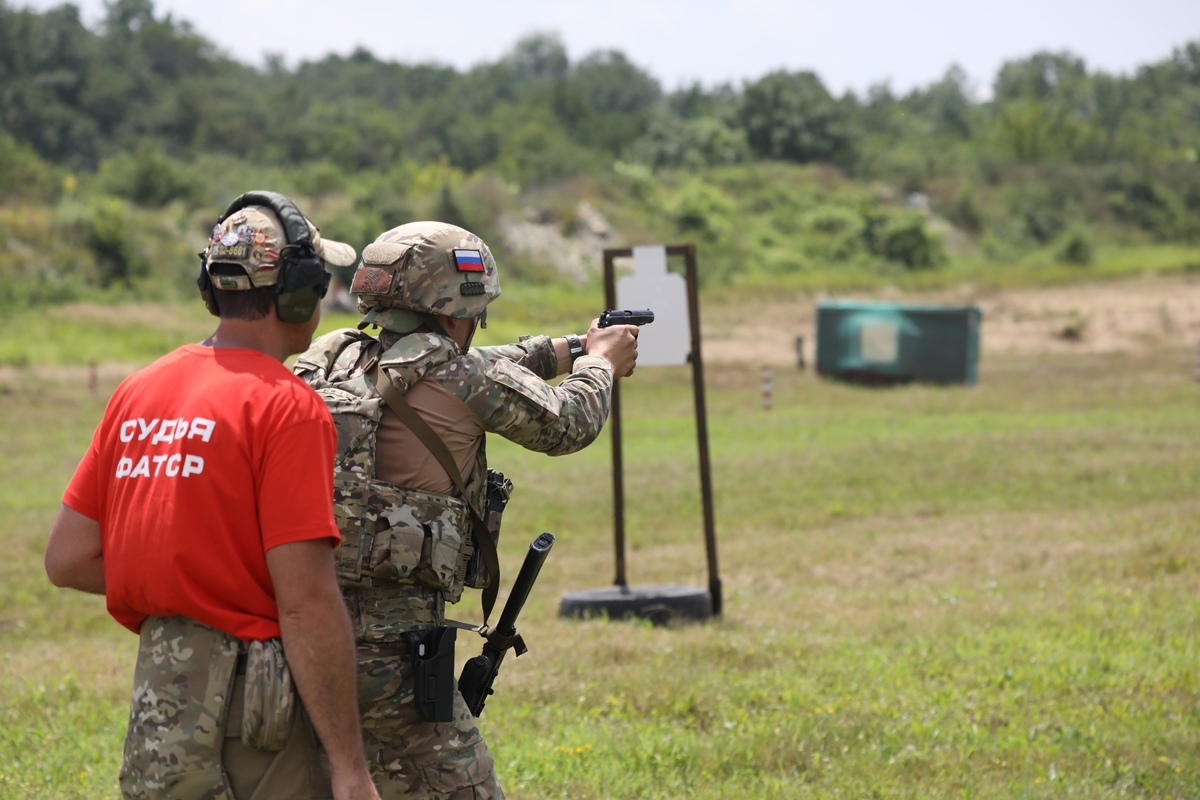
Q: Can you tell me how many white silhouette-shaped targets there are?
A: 1